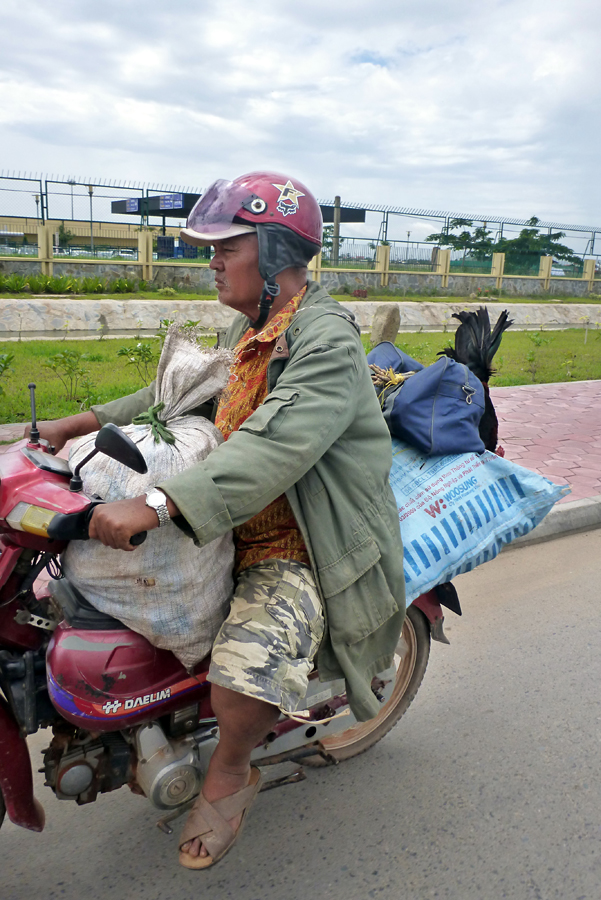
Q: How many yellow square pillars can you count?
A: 8